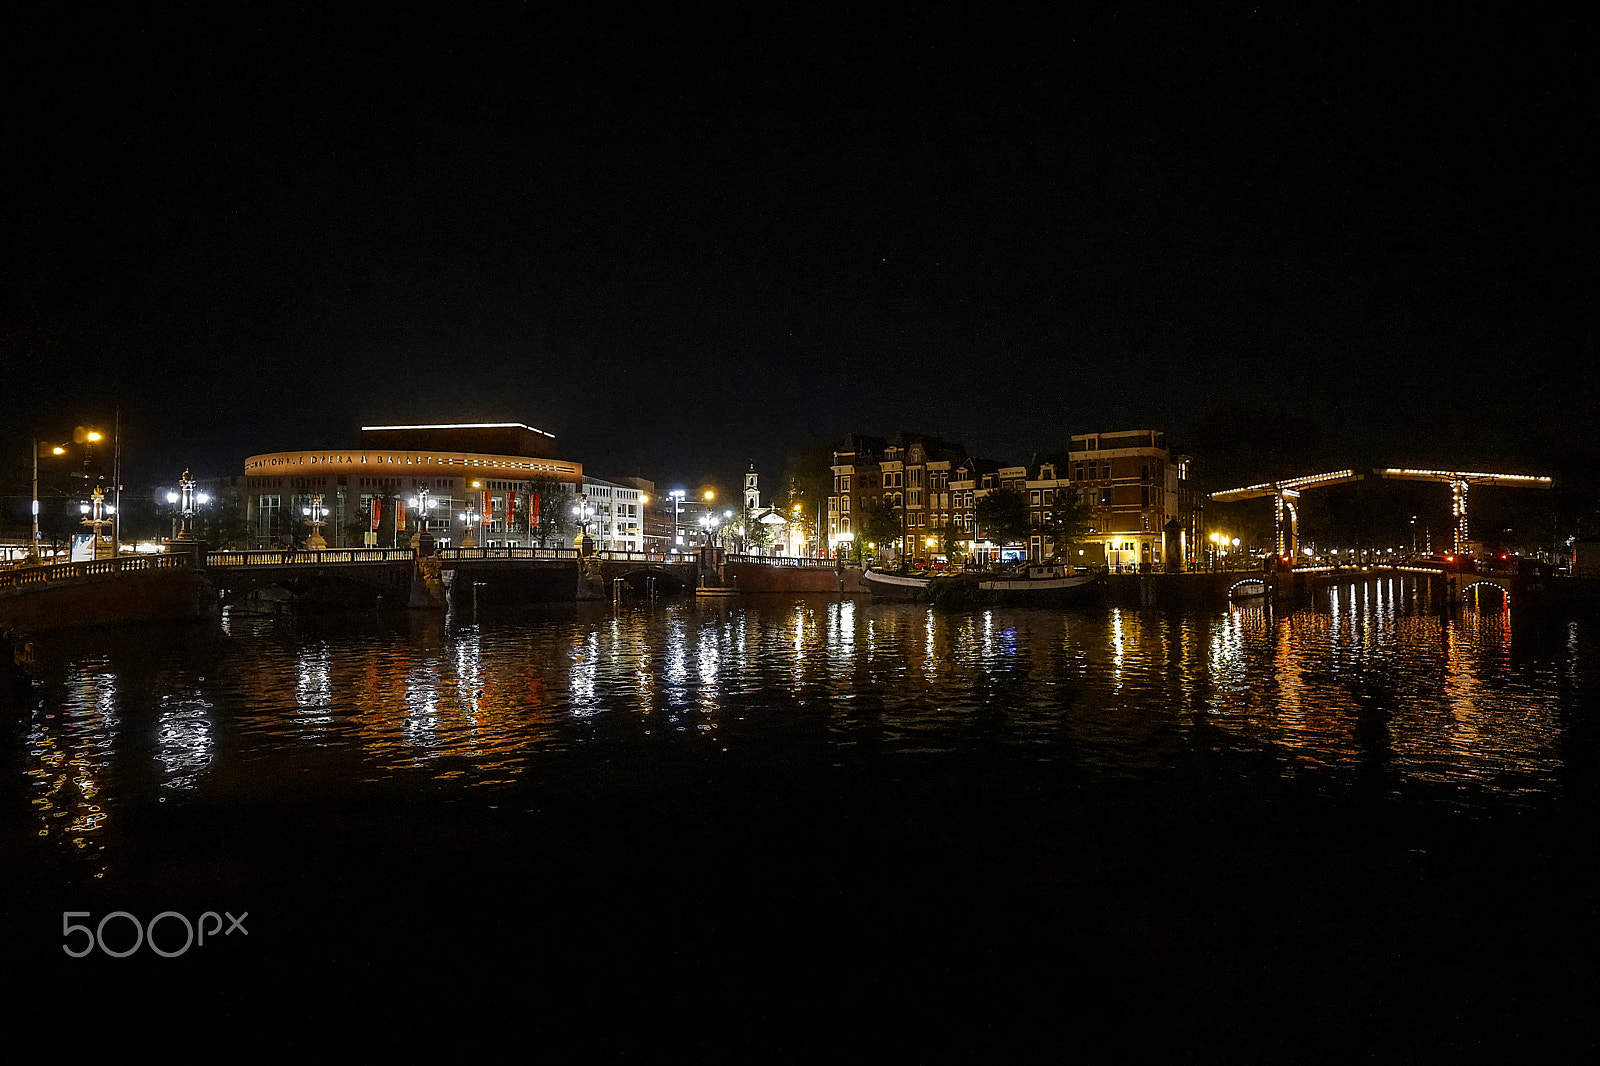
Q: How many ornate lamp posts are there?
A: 7